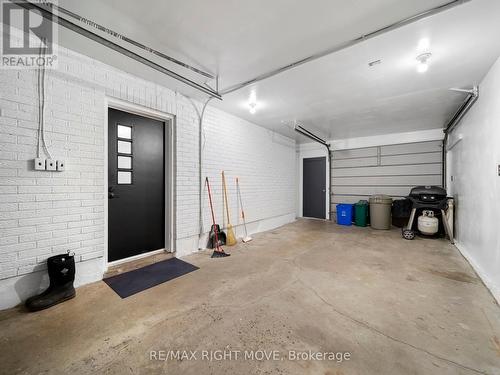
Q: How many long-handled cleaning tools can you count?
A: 3